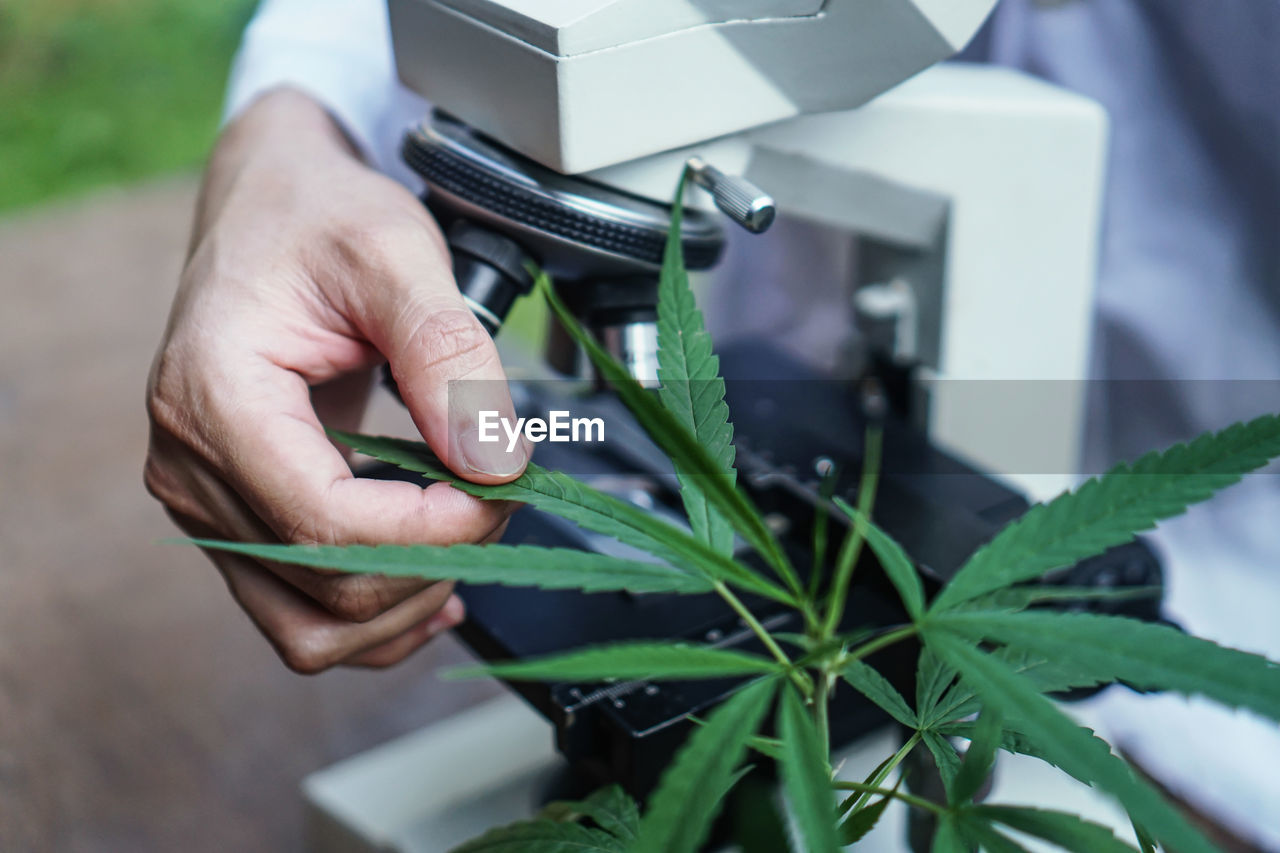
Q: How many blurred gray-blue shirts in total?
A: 1